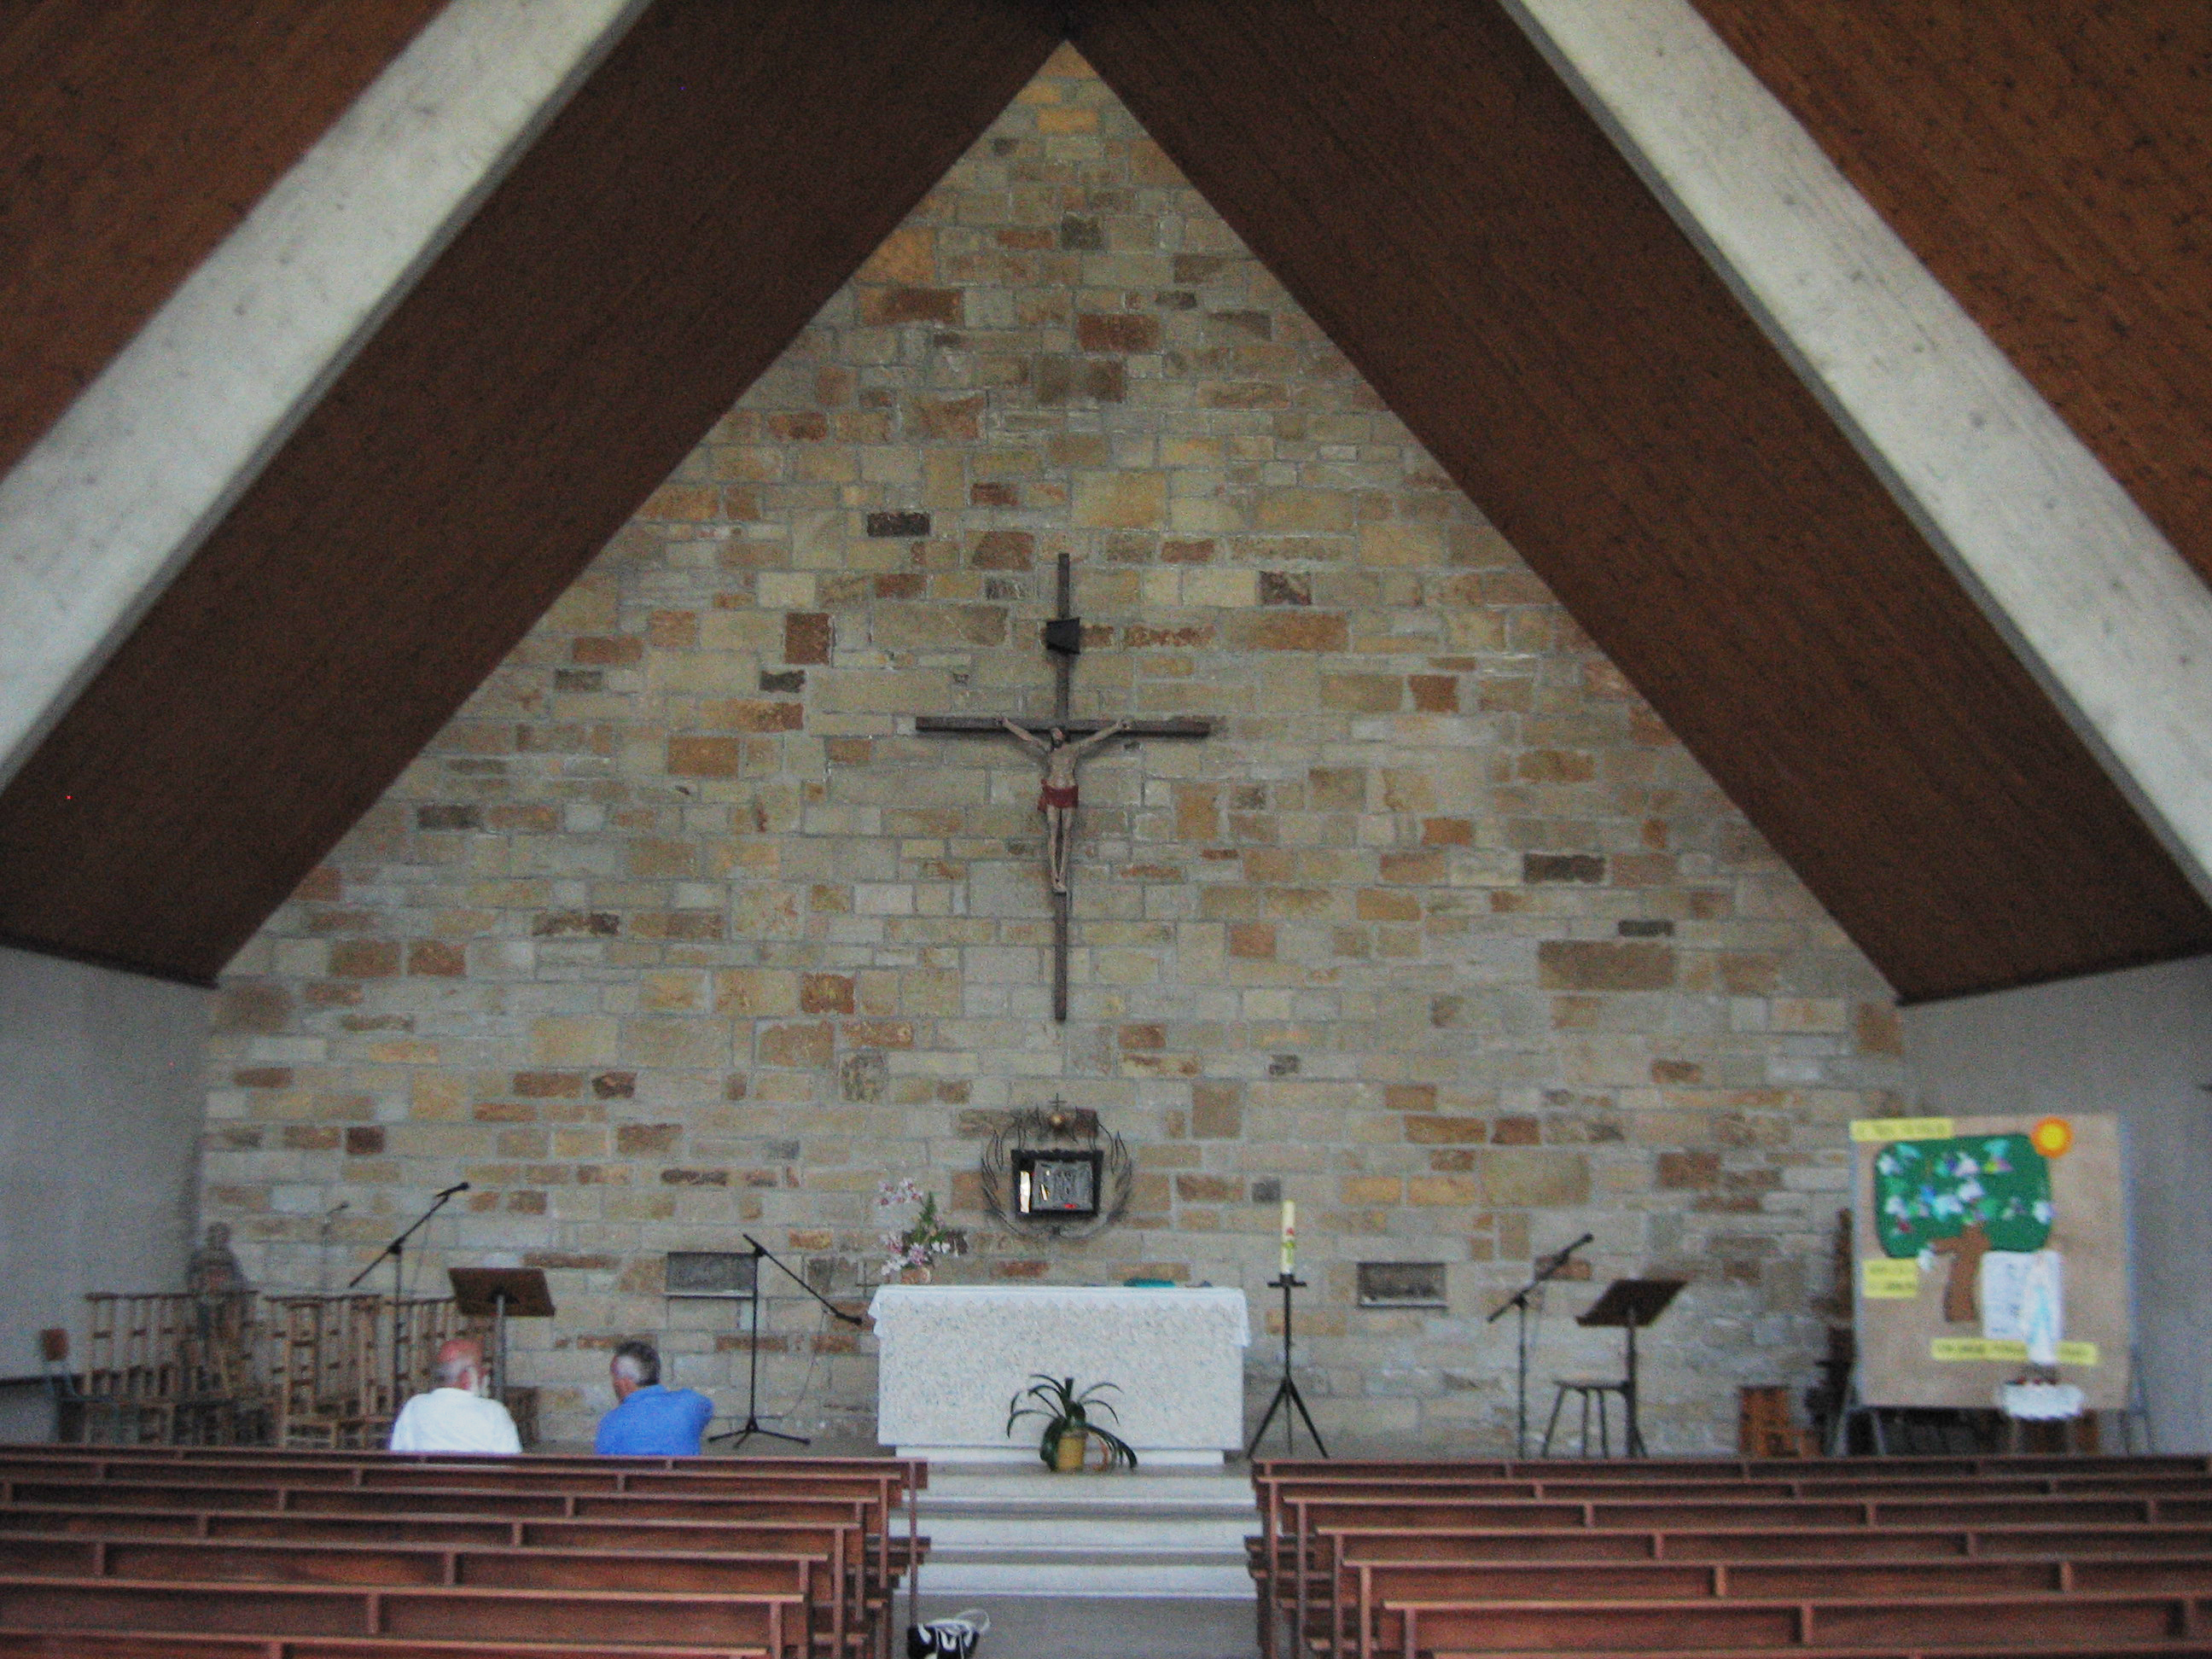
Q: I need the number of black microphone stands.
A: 3